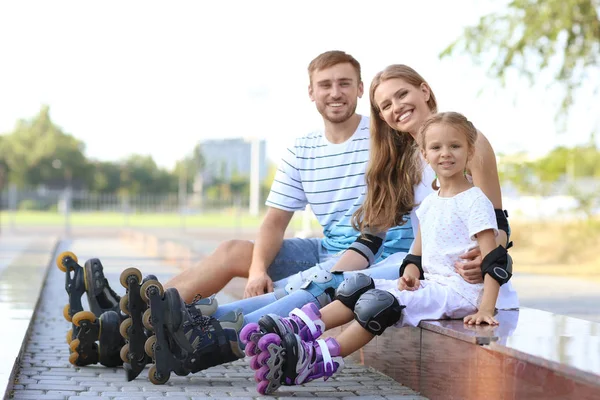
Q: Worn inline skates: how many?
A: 6